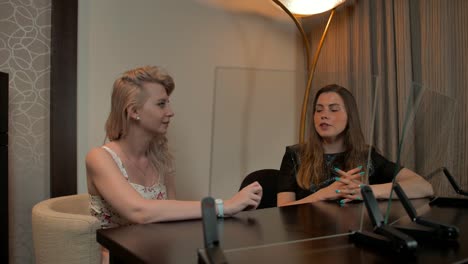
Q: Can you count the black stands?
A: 4